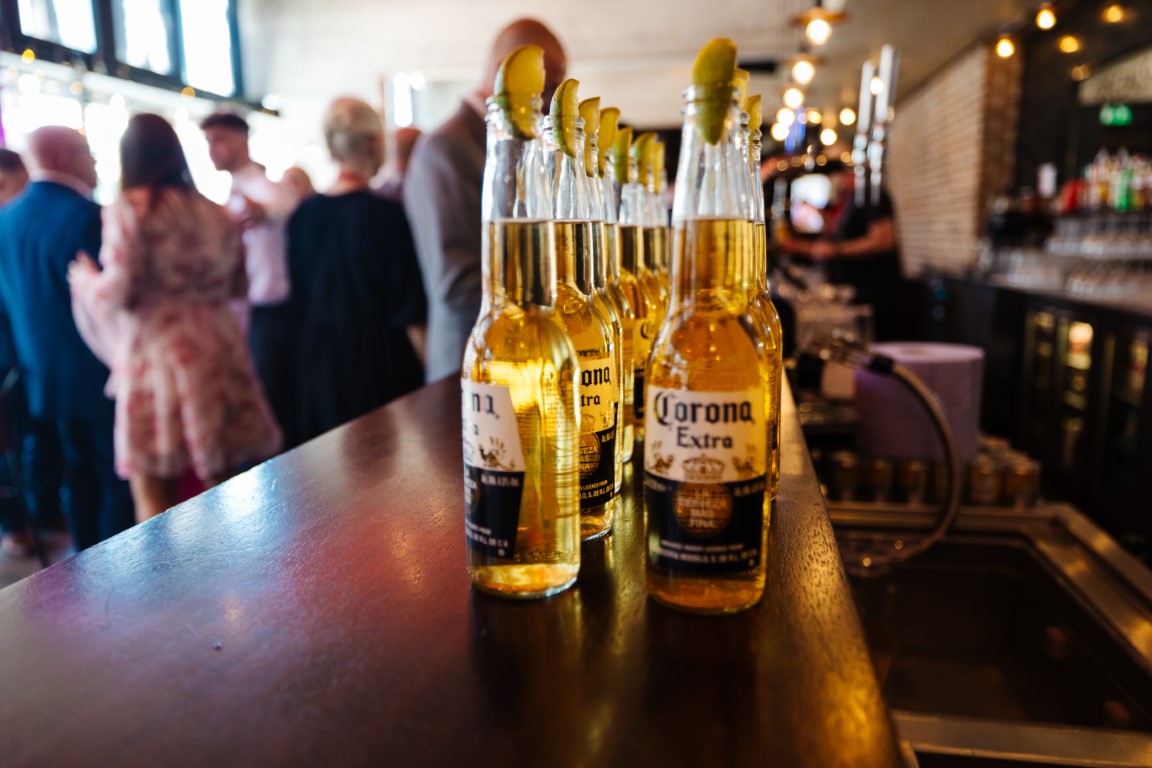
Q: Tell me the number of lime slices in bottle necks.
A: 10